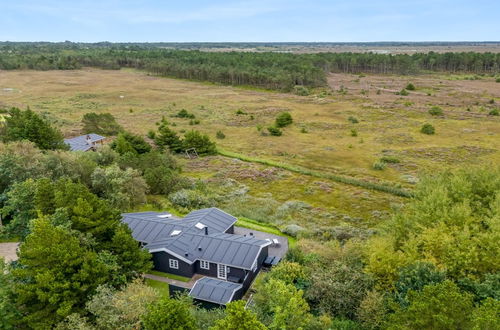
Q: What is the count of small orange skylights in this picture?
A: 0